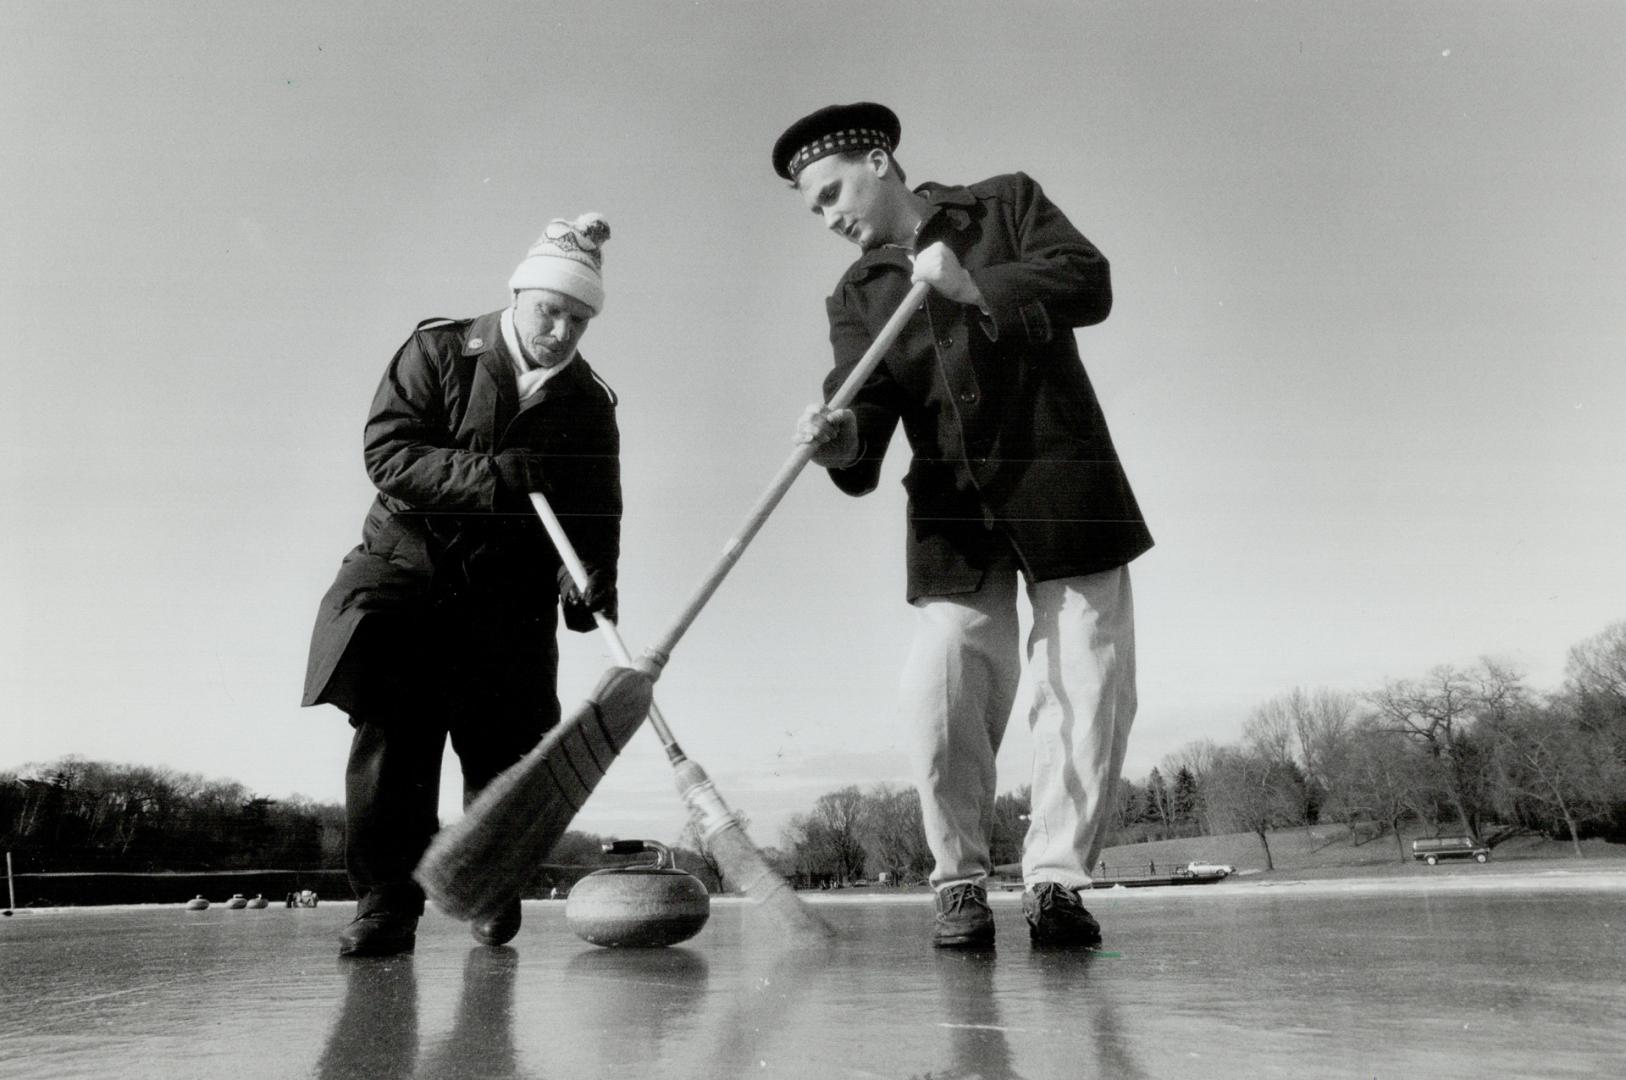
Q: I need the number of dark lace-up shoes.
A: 2